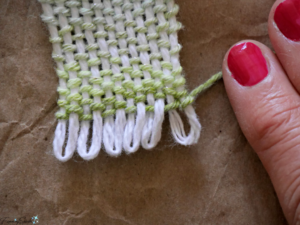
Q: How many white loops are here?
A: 6